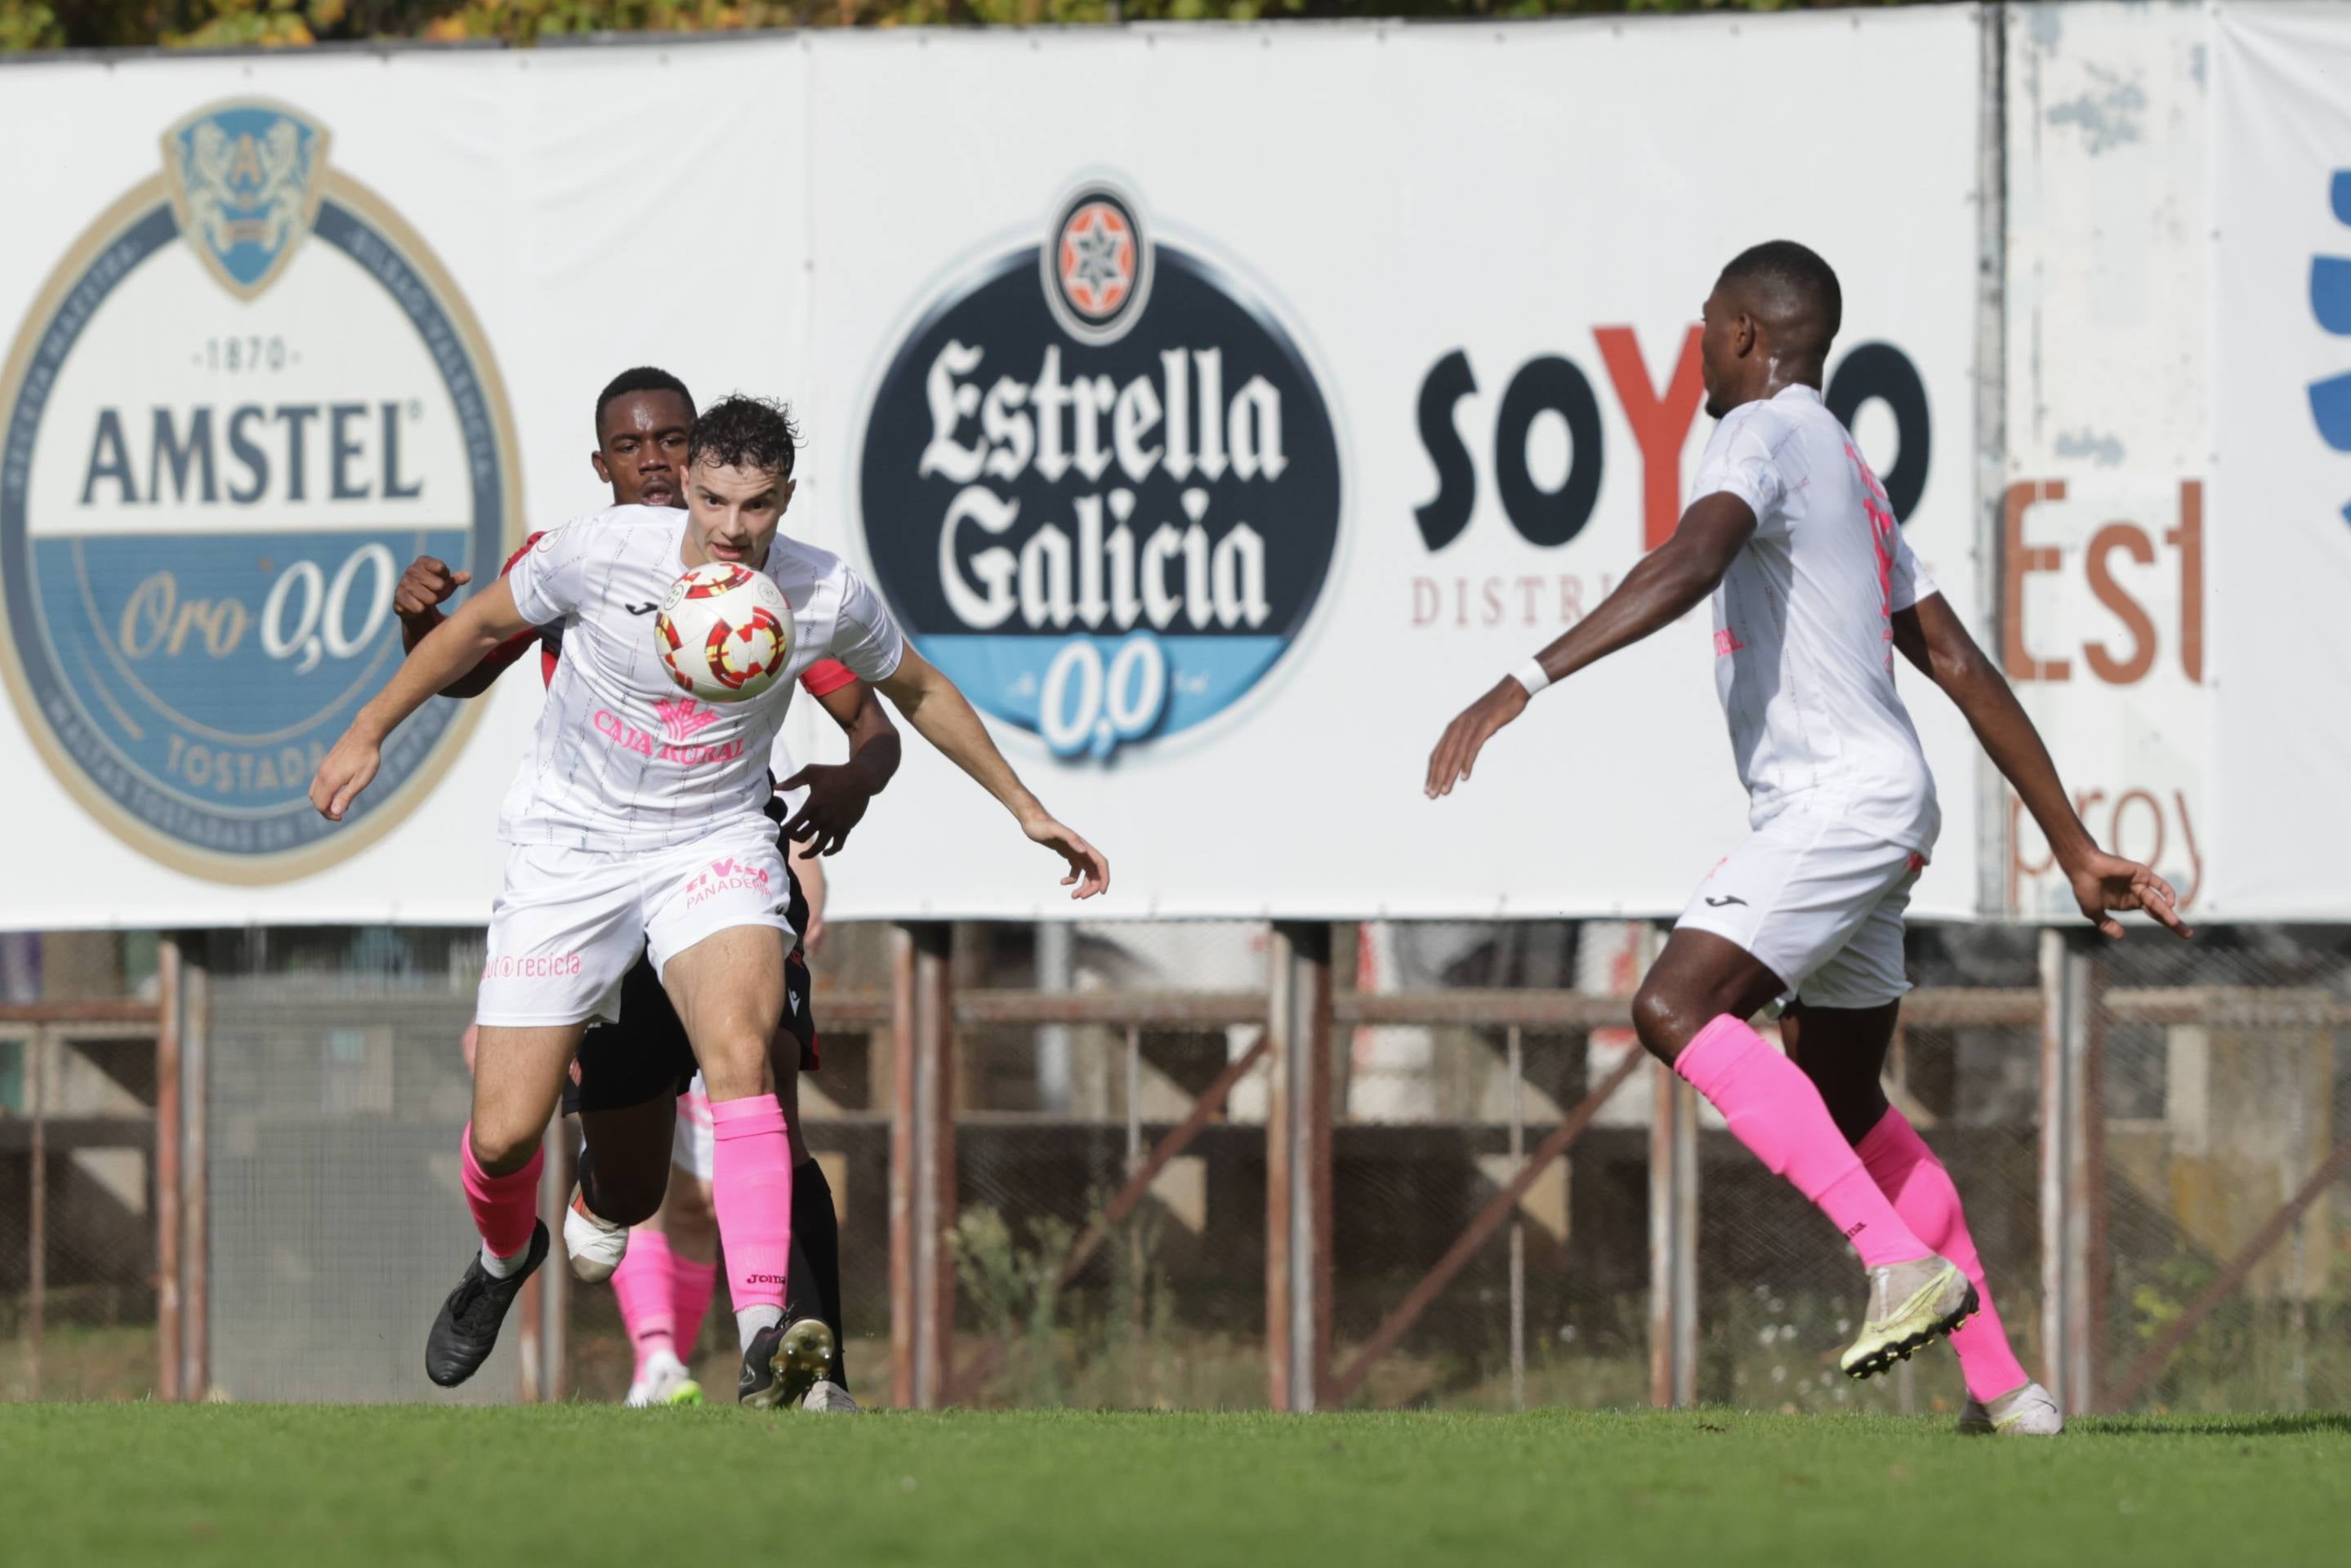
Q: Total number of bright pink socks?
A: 6